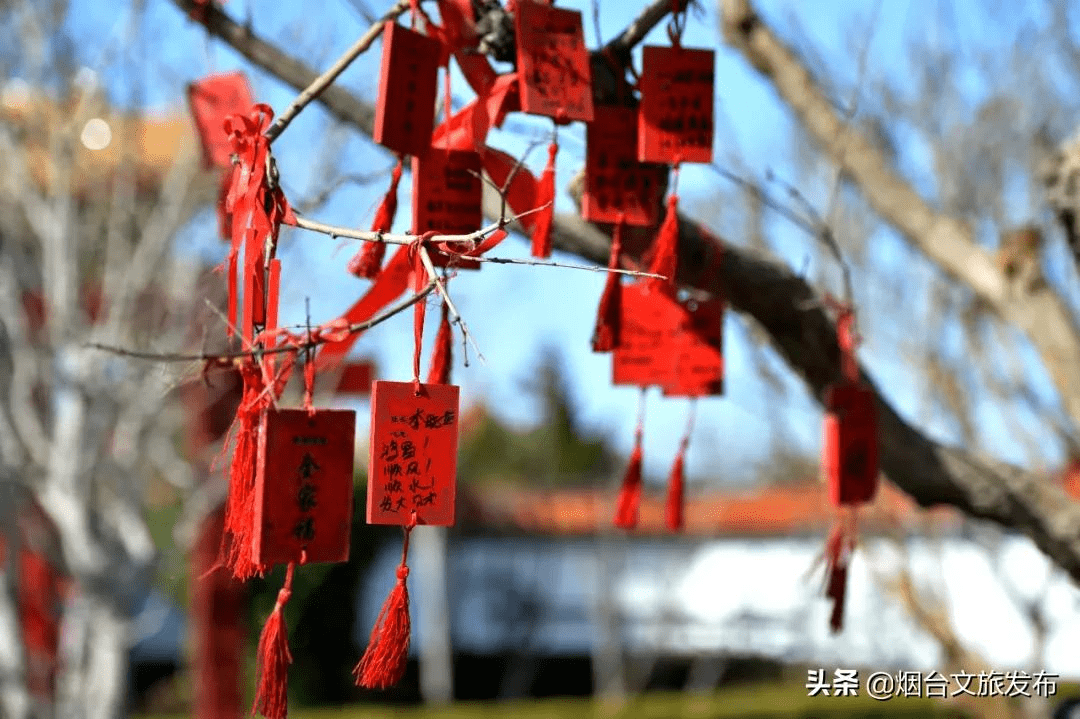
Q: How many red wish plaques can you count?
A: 11